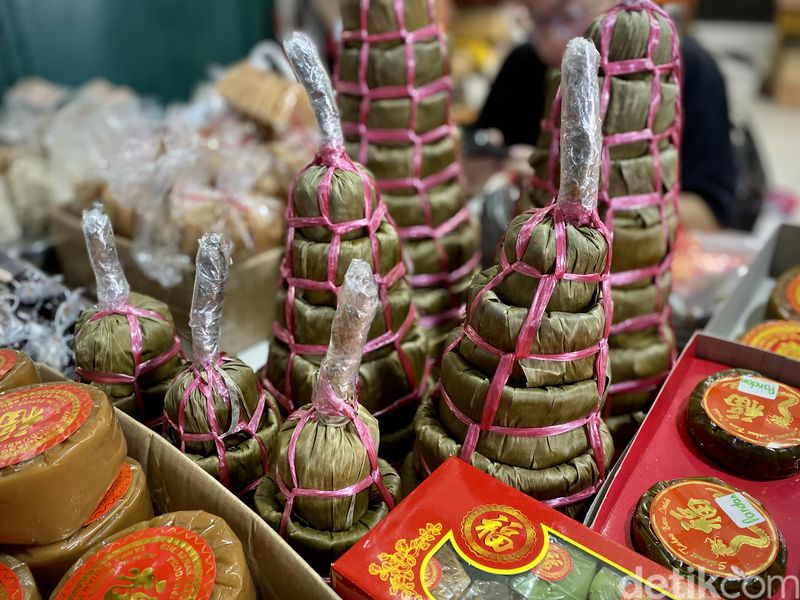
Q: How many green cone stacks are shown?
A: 7